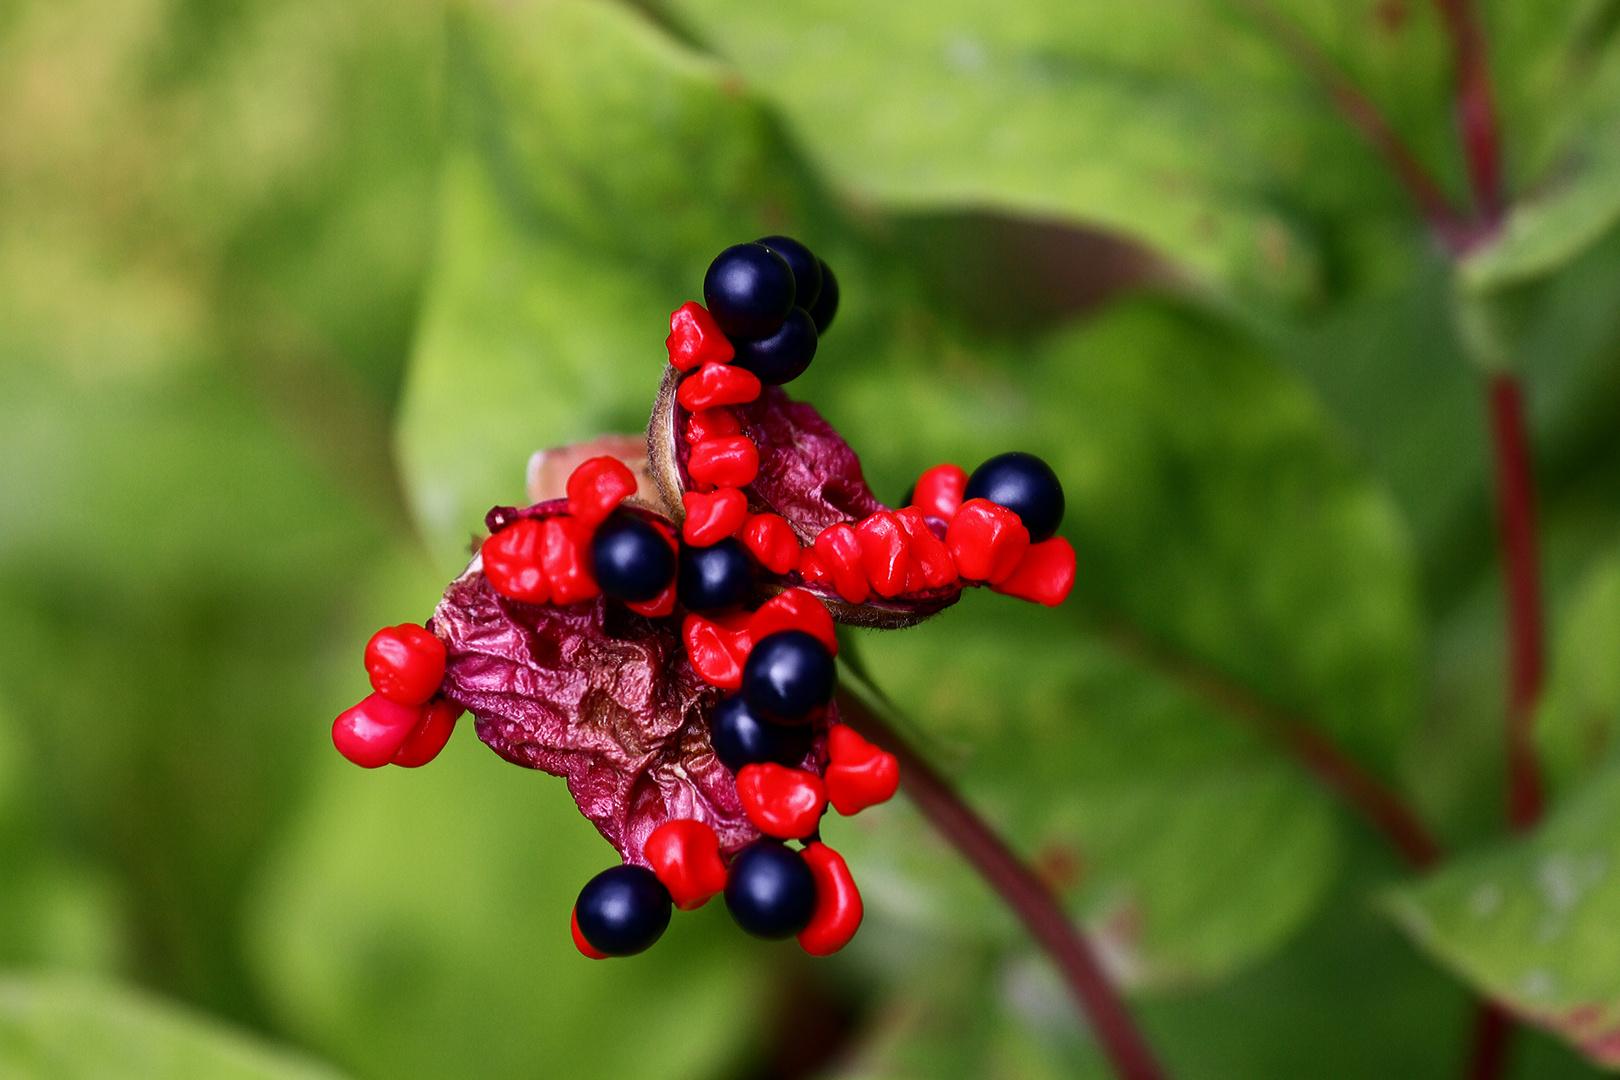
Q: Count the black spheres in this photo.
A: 11